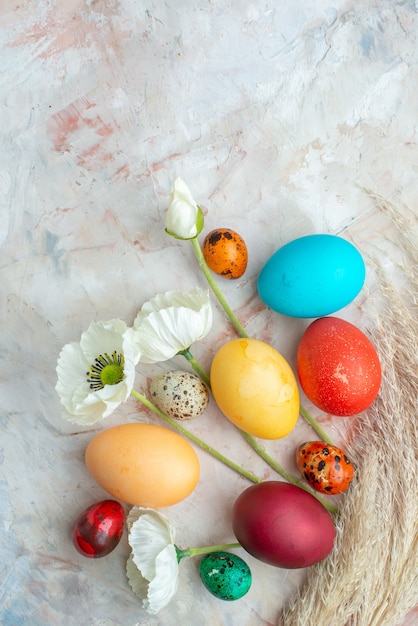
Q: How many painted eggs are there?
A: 9